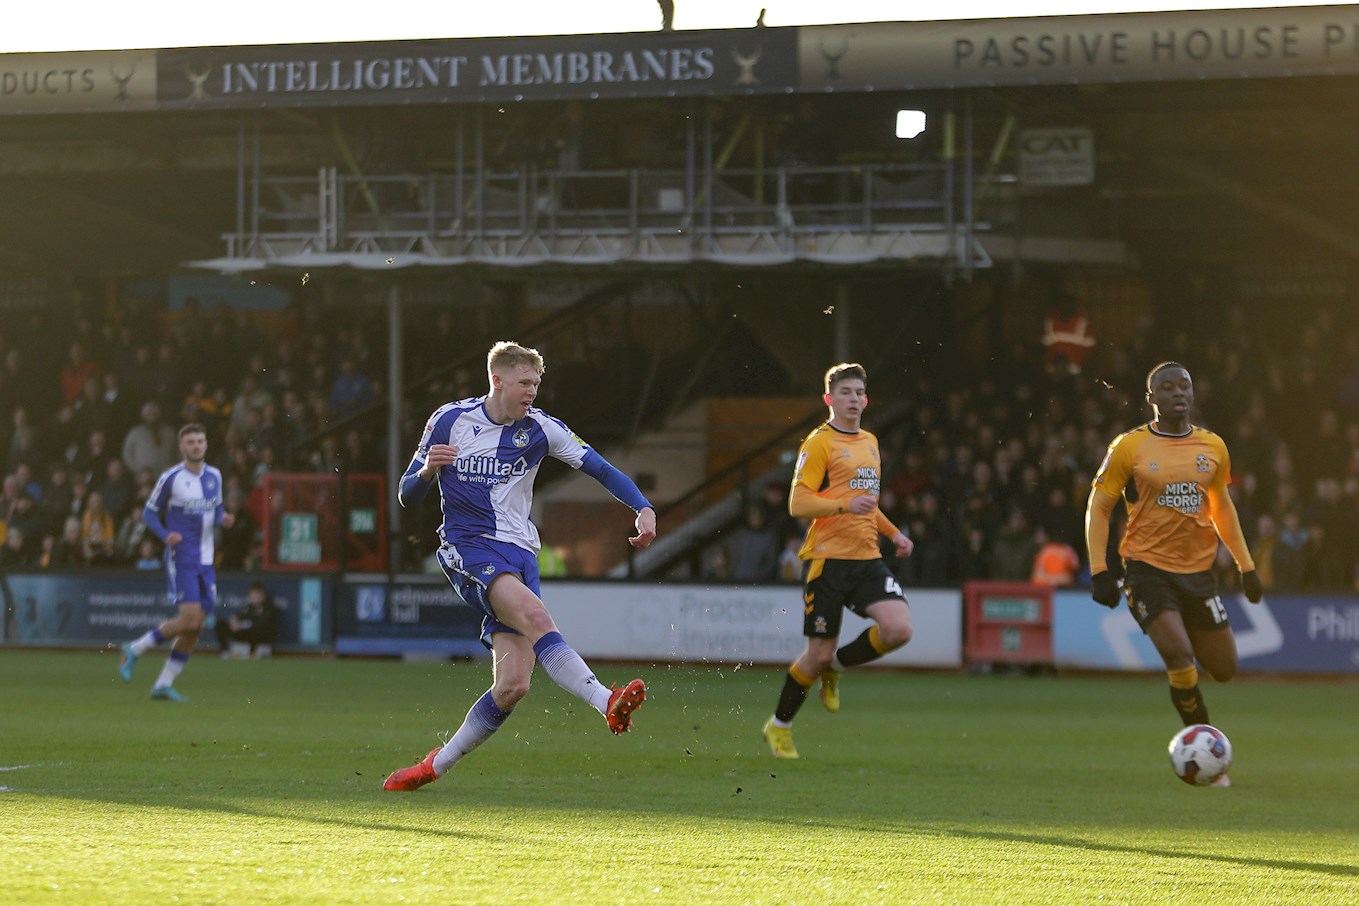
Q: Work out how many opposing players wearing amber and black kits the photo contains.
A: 2